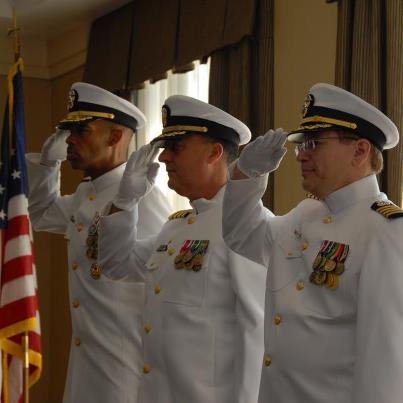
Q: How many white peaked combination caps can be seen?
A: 3